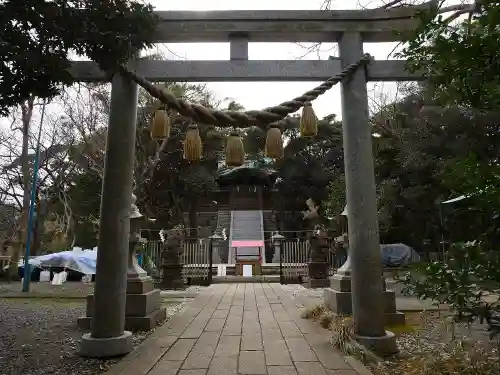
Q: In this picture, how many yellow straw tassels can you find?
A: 5